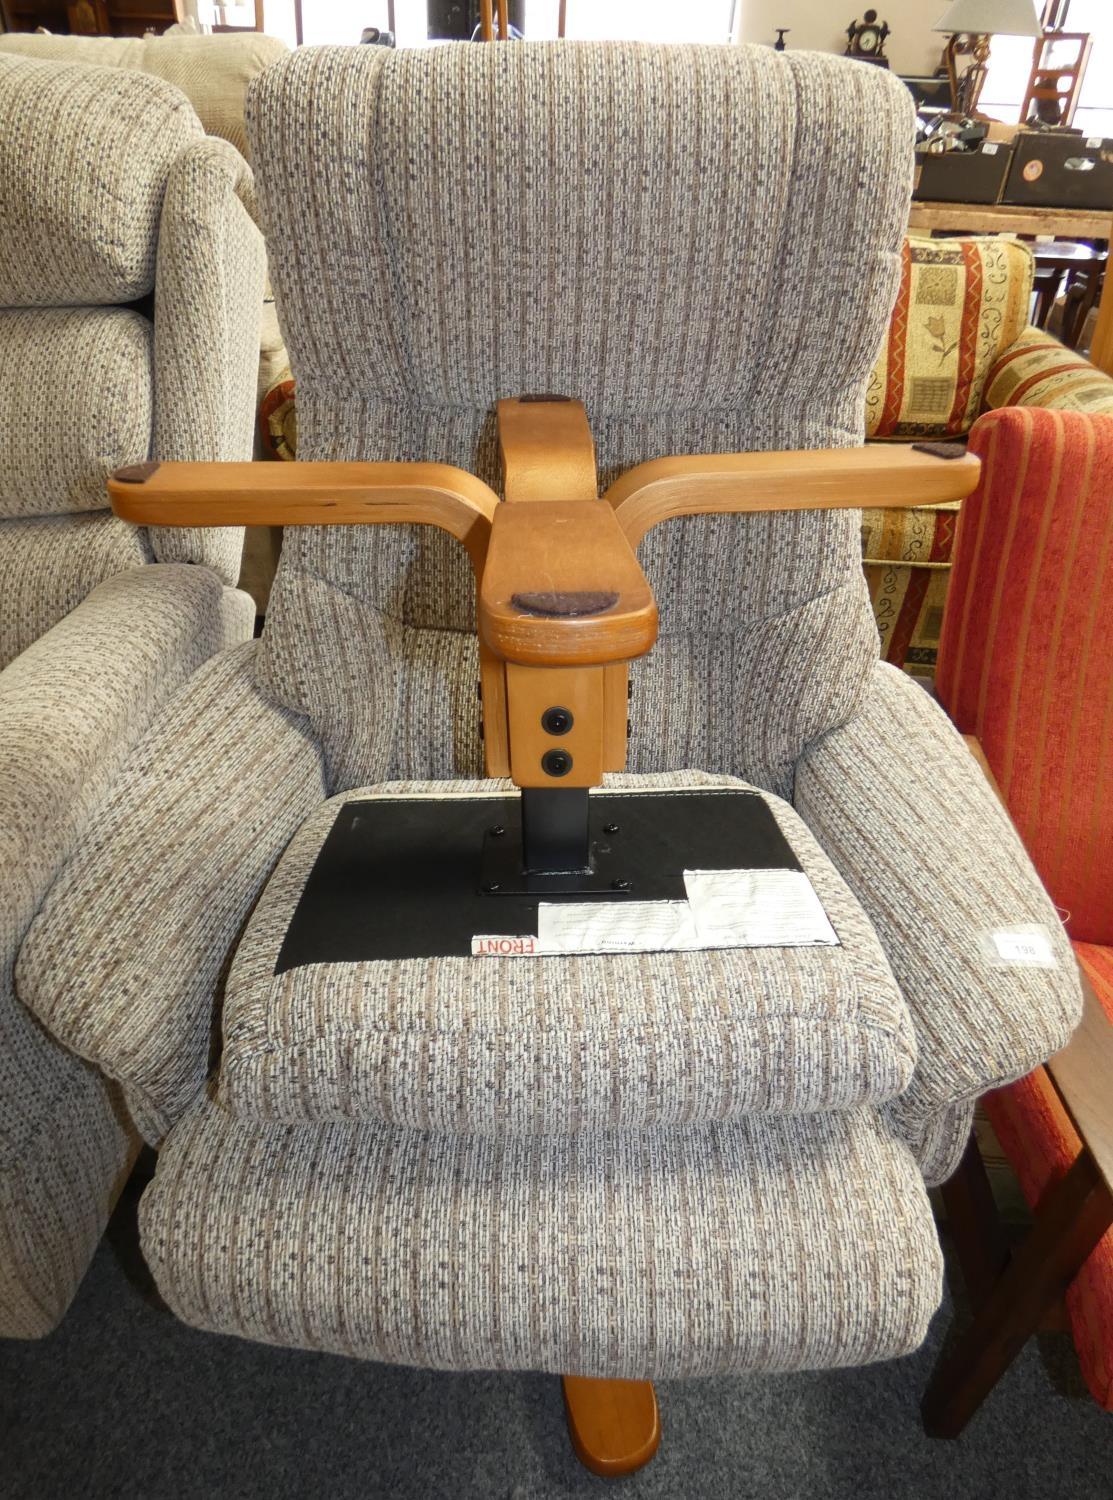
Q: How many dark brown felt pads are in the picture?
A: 4